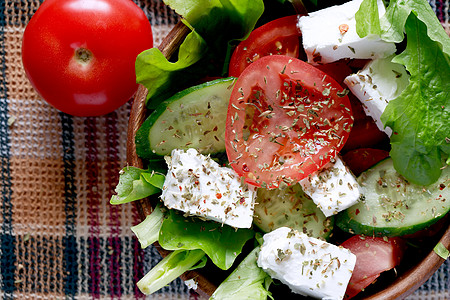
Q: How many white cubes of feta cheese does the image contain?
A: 5